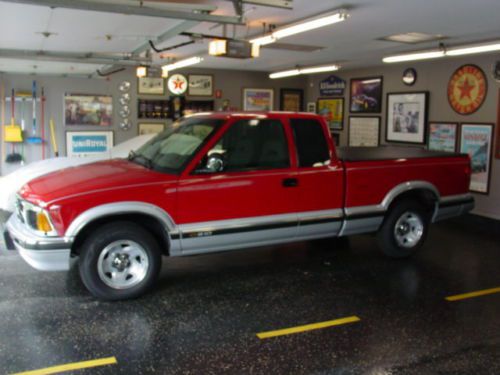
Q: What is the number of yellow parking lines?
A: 3